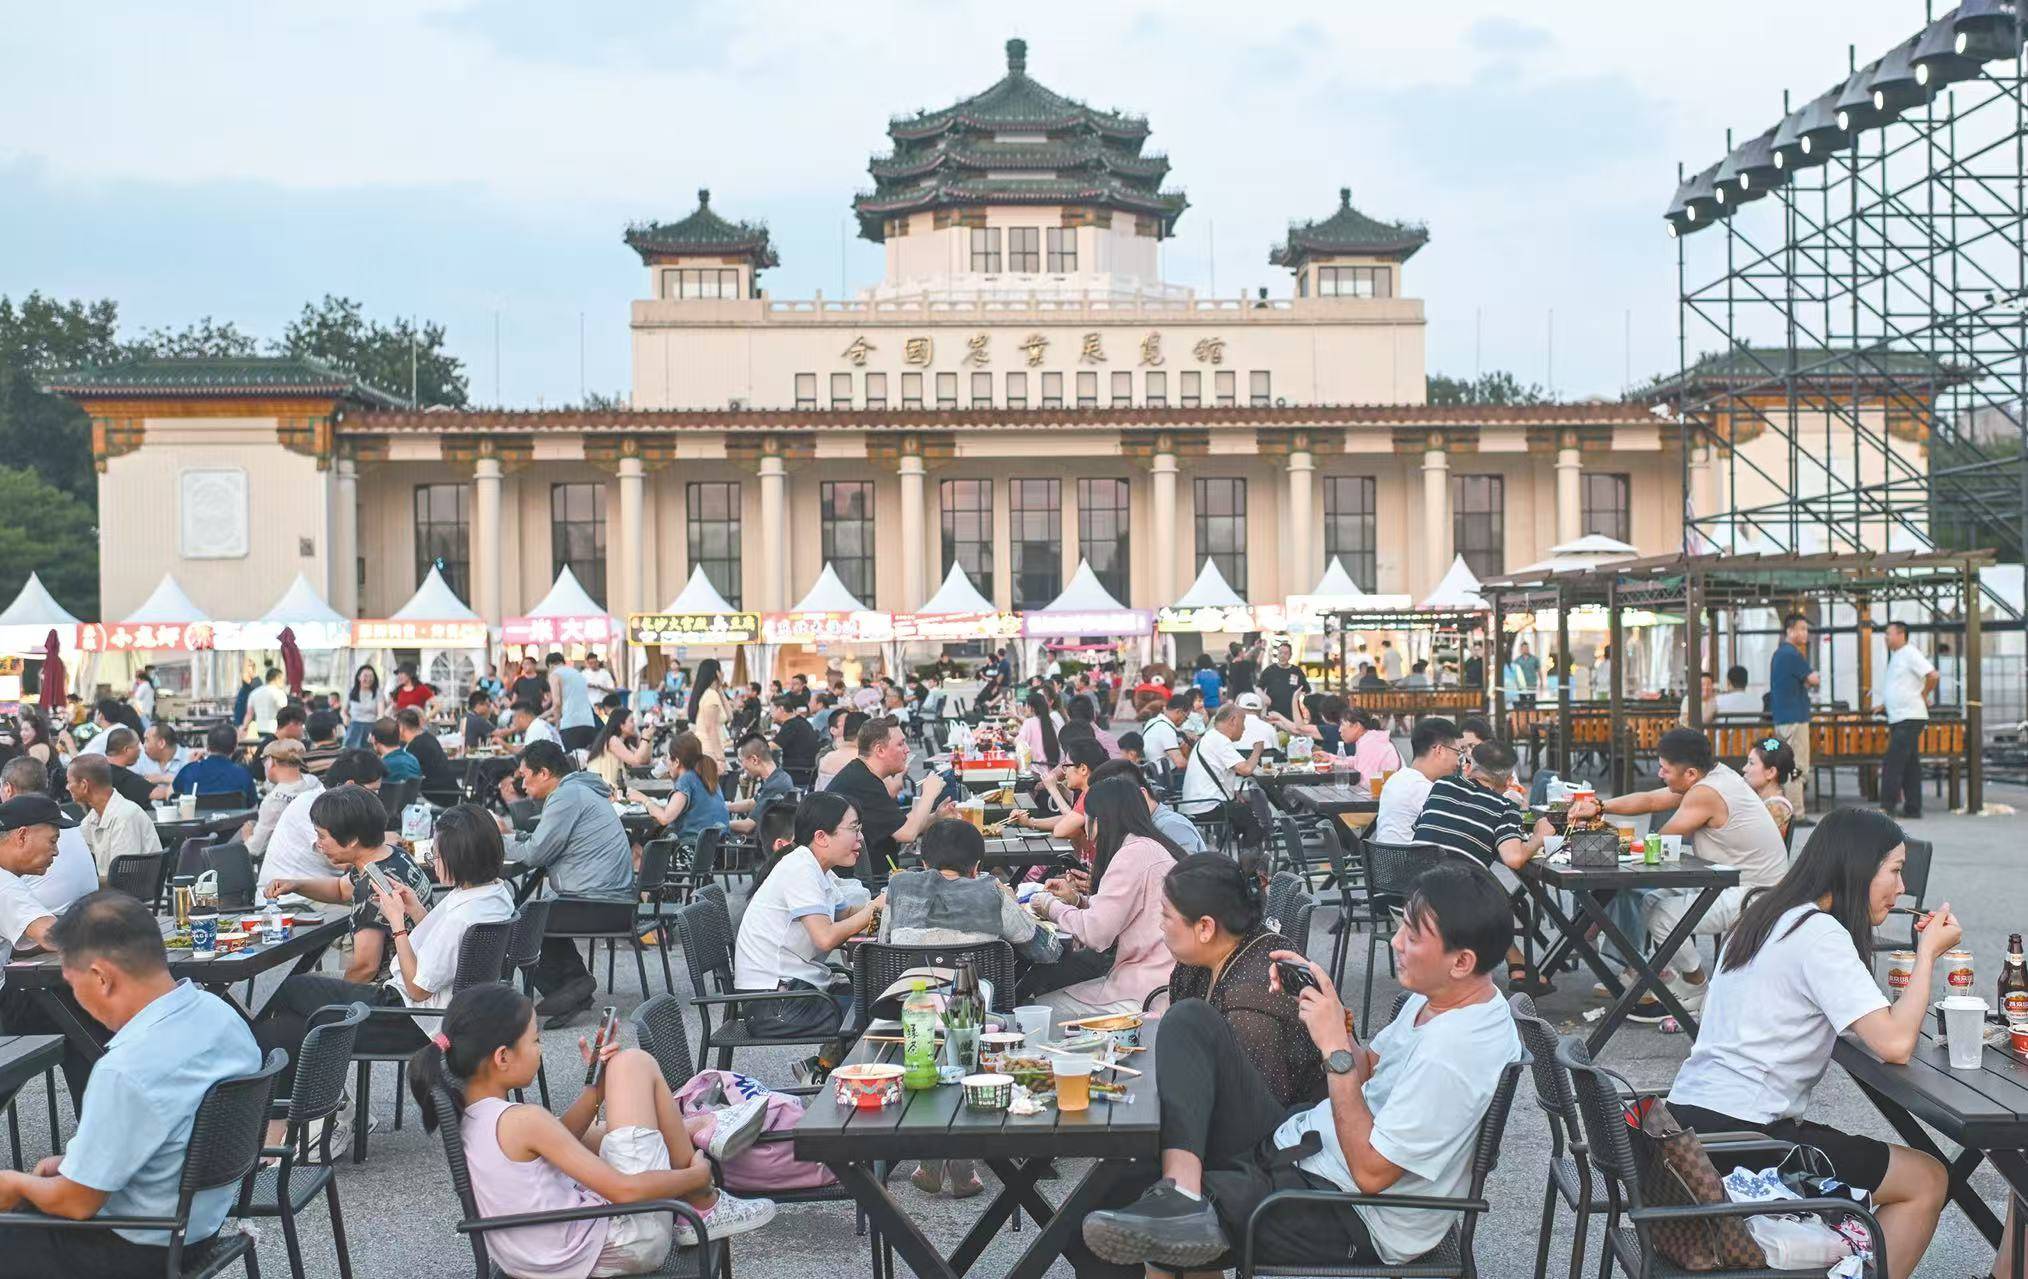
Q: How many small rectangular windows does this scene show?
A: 14